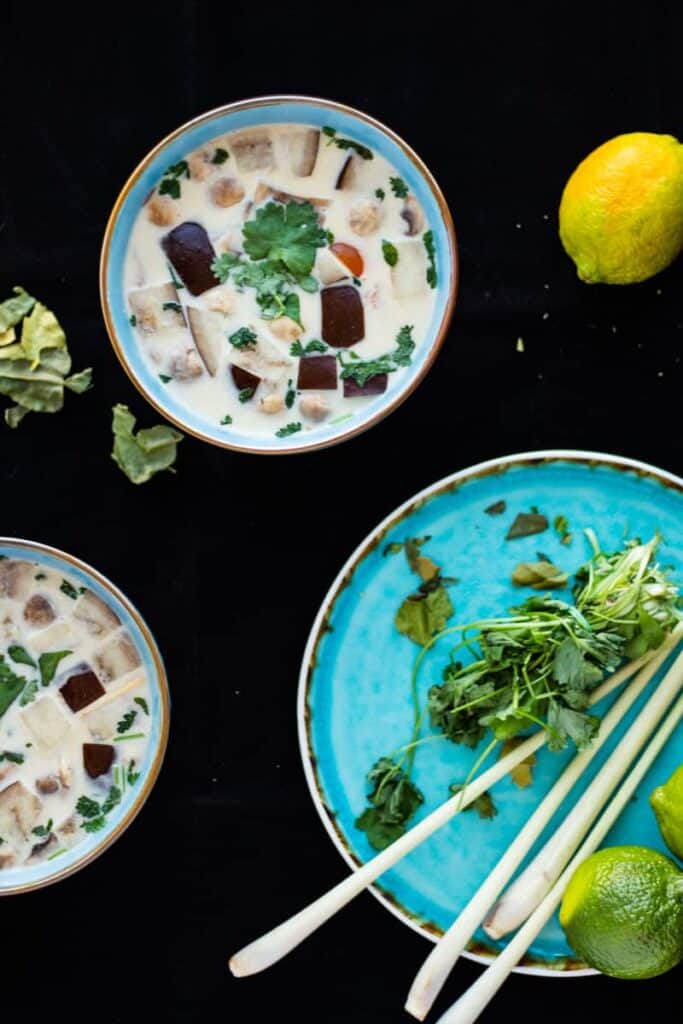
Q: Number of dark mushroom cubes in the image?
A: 7